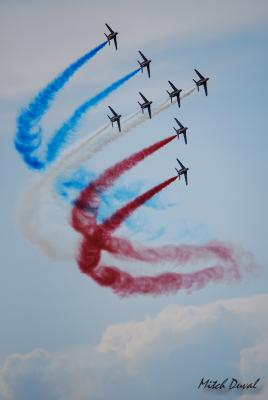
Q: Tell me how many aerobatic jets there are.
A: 8